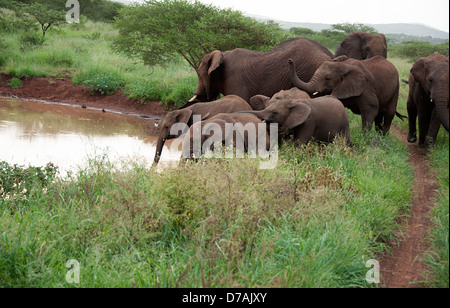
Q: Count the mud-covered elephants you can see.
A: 8